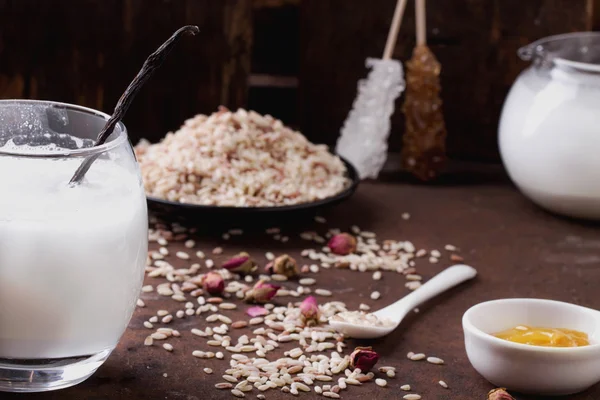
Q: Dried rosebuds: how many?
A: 8